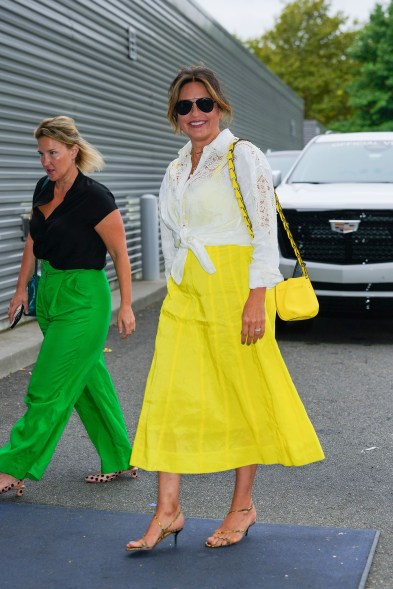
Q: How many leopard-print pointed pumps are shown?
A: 2